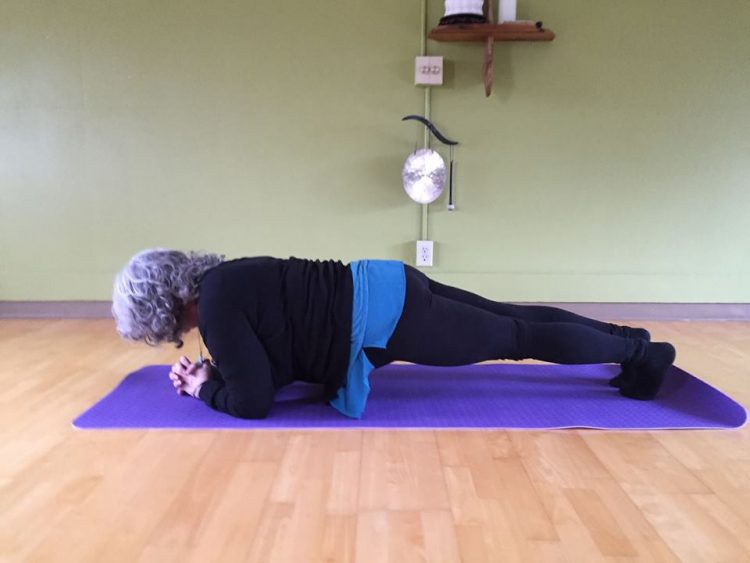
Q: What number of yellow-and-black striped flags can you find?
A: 0